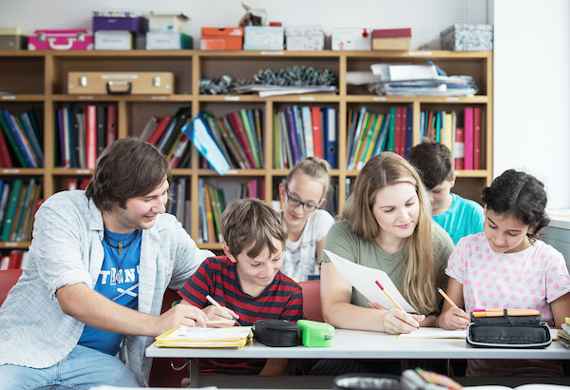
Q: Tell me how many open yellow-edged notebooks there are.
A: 1